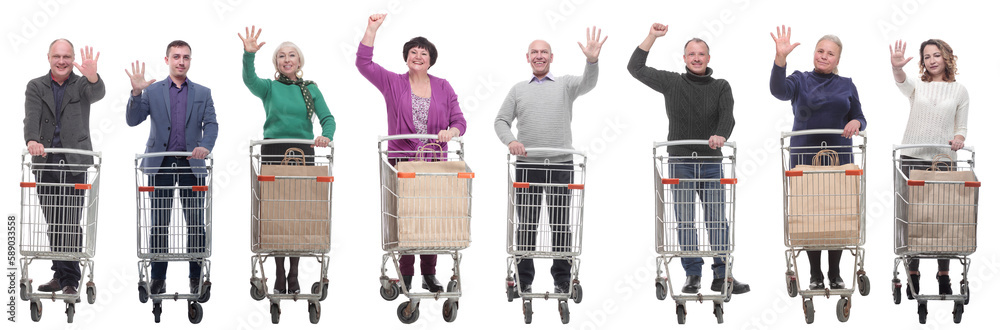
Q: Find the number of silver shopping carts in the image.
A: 8